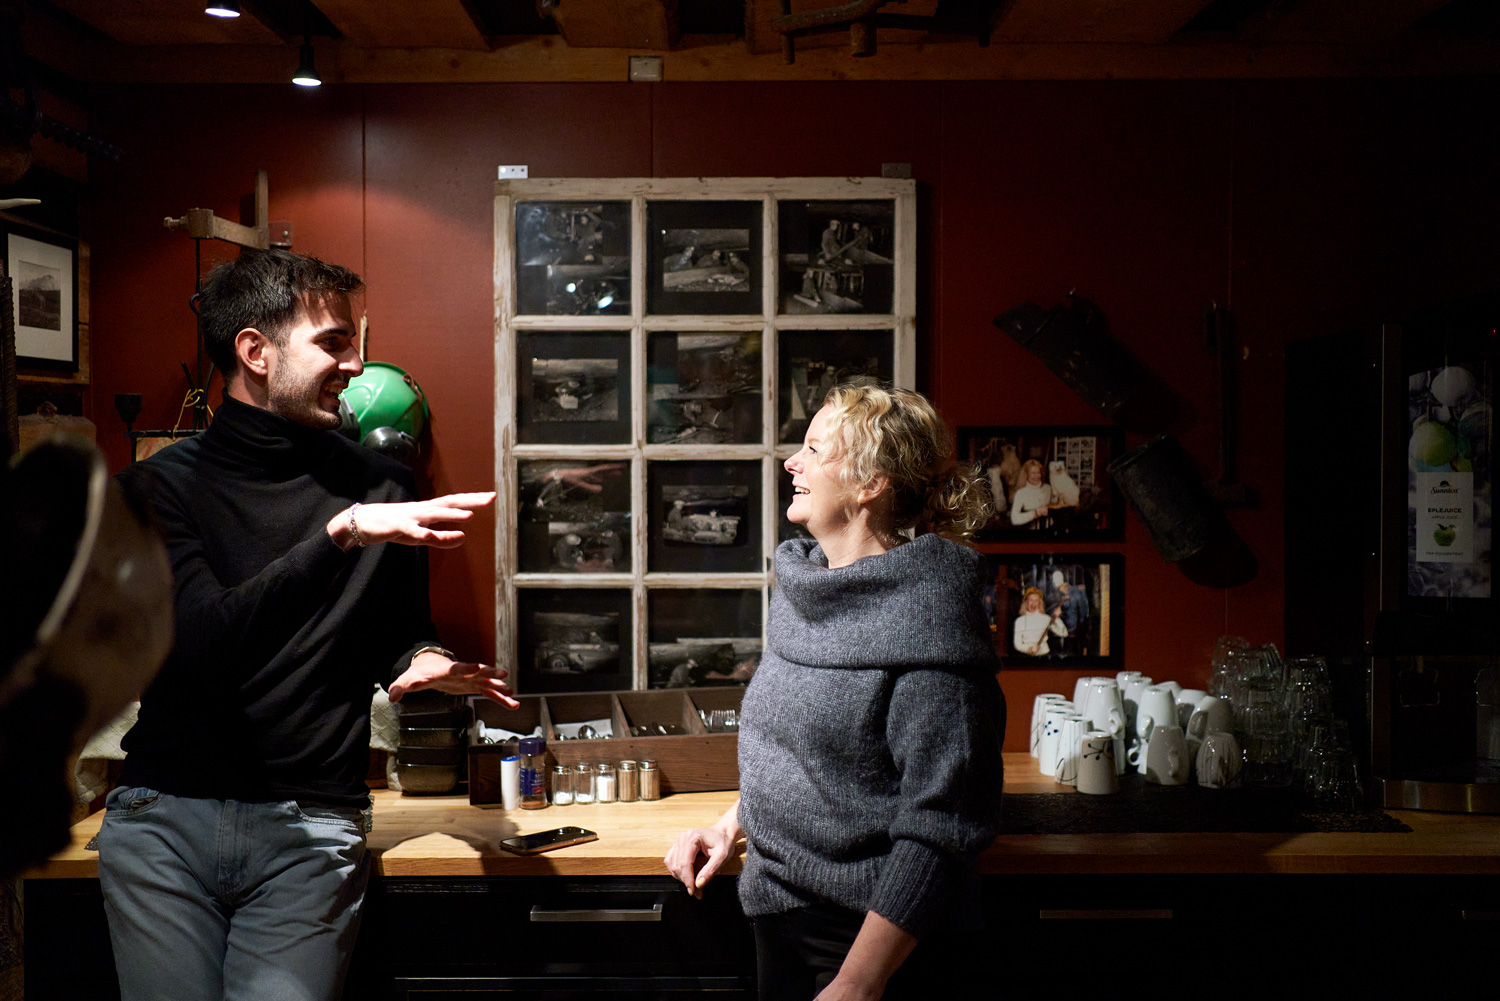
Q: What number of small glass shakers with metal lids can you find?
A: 5